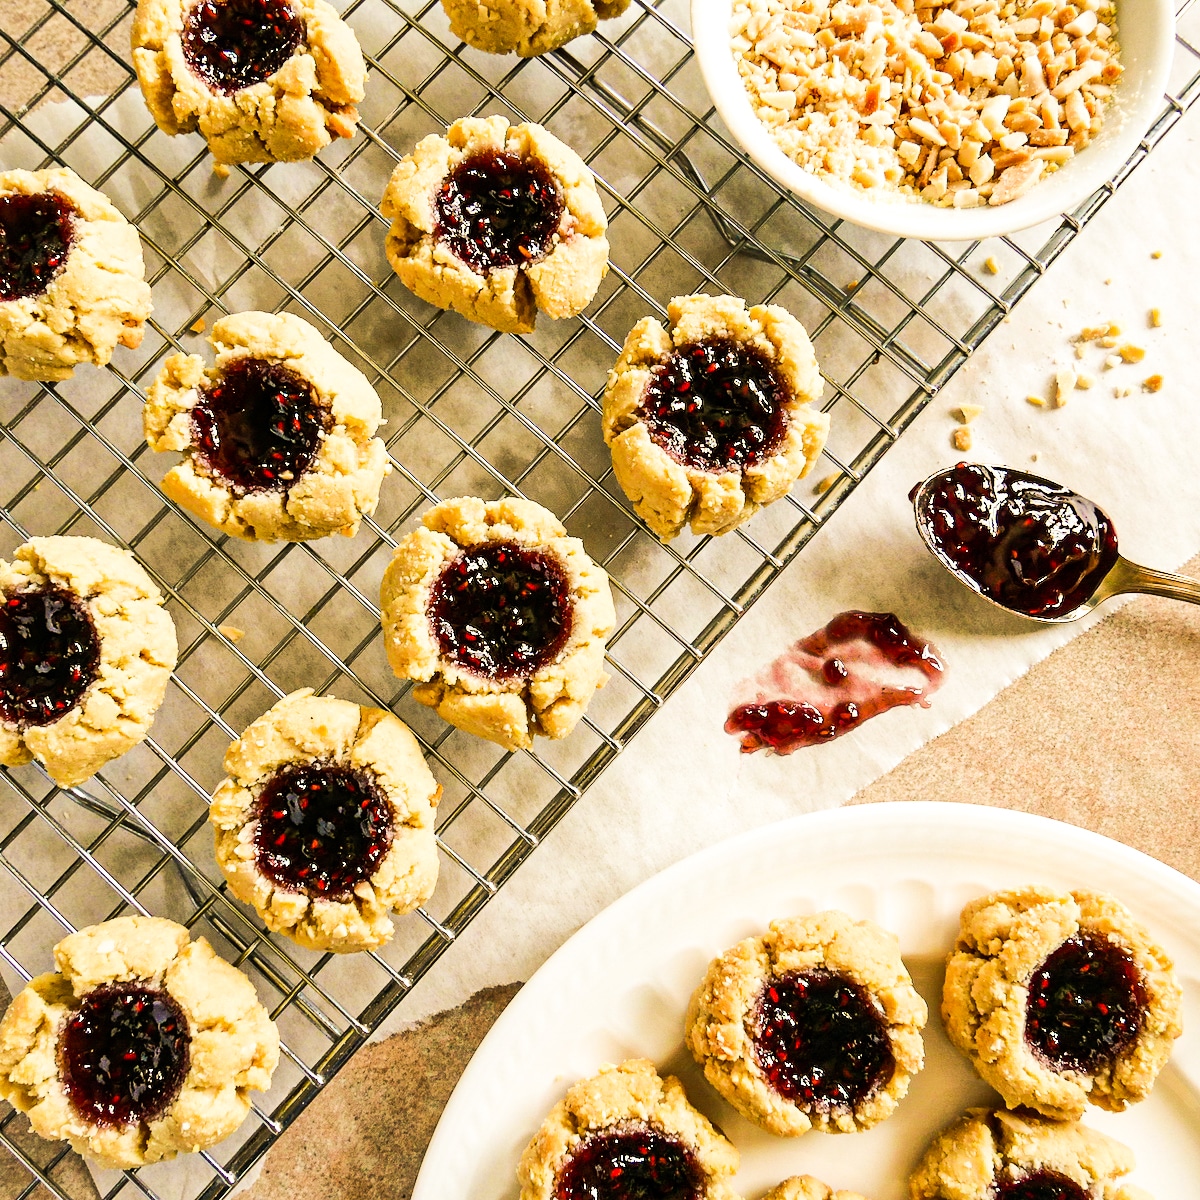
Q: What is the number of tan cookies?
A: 15